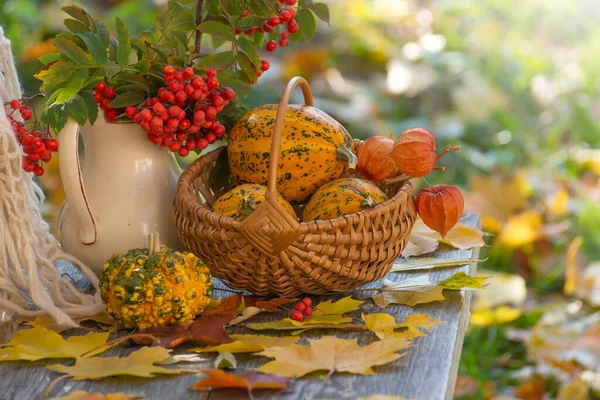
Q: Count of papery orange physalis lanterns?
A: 3